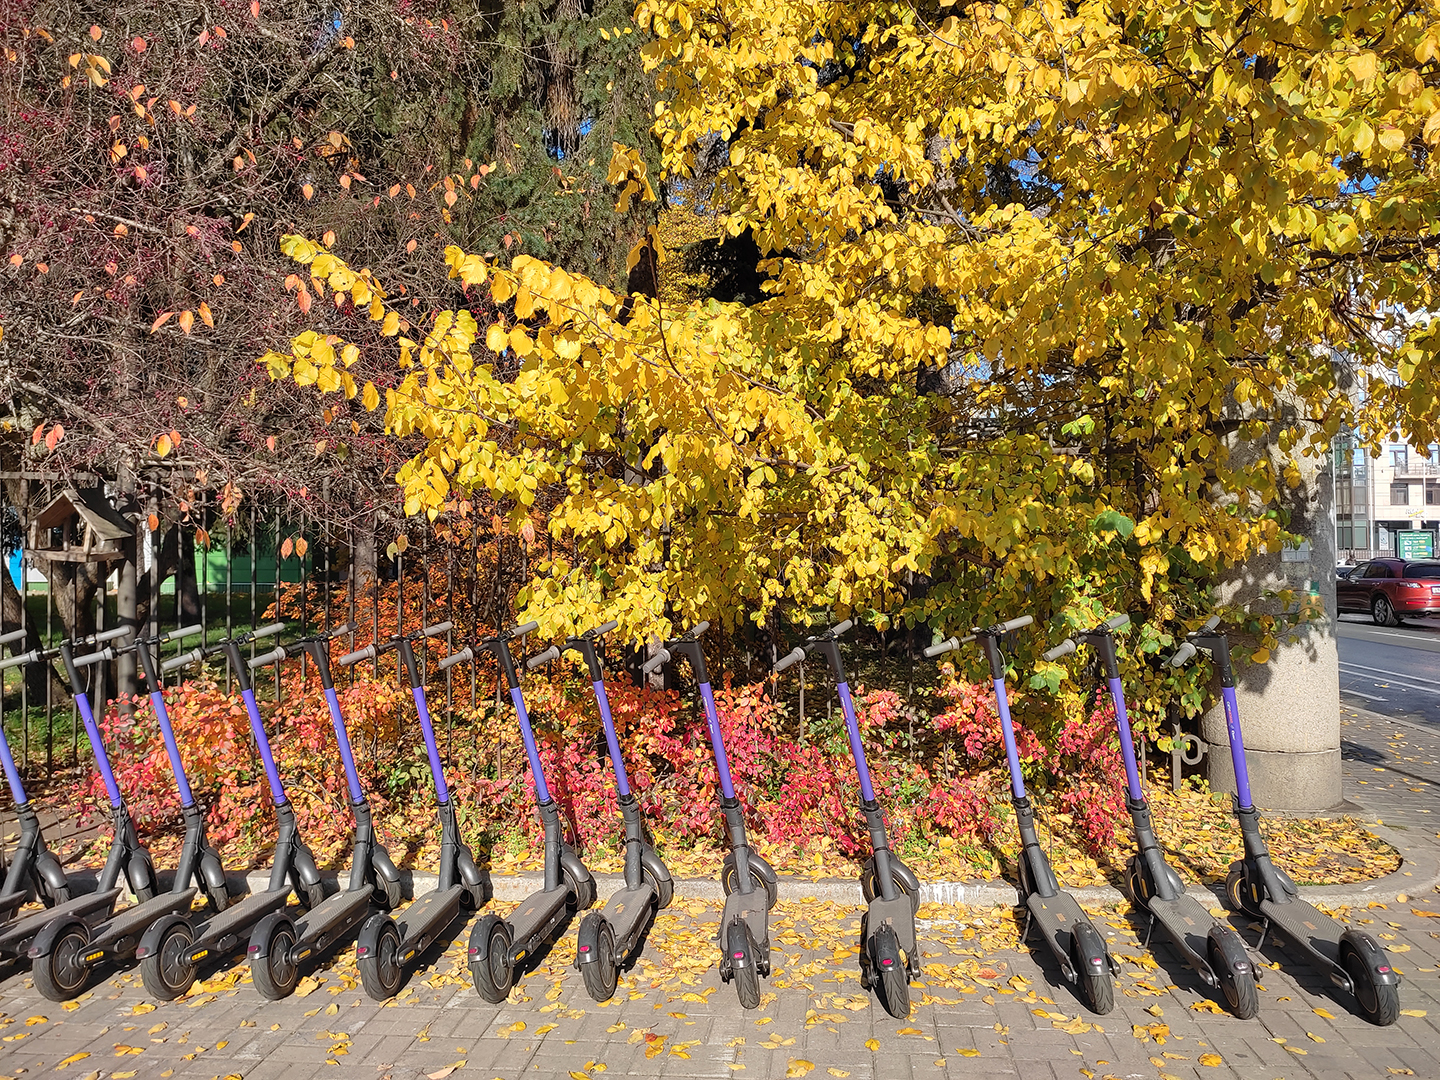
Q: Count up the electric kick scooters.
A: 13